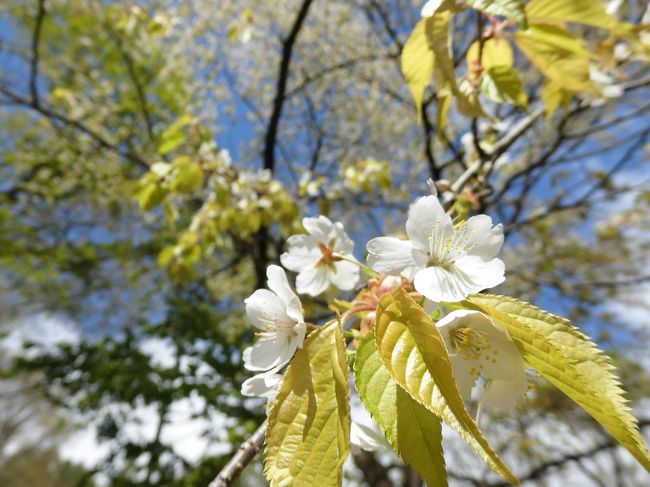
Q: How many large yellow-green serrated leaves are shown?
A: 4